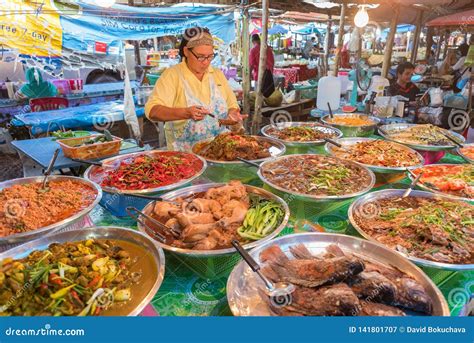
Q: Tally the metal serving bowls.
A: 14